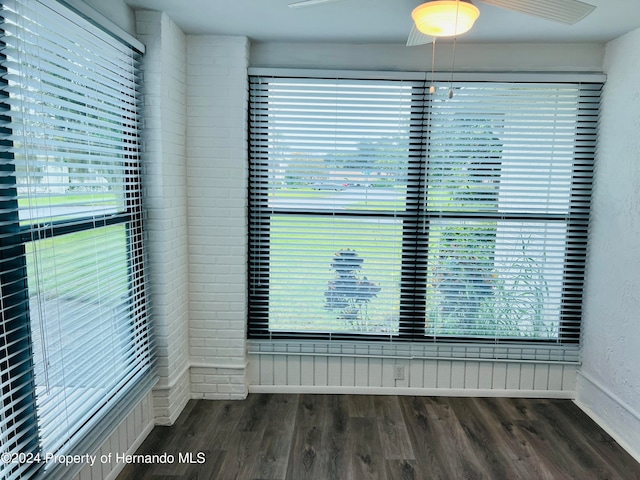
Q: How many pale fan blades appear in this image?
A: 3